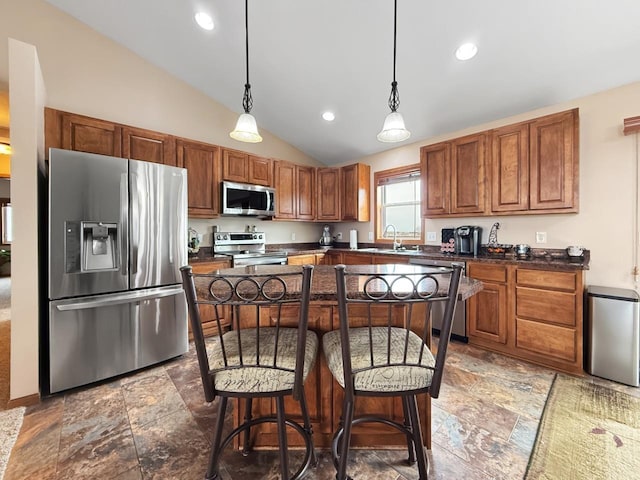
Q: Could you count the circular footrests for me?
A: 2